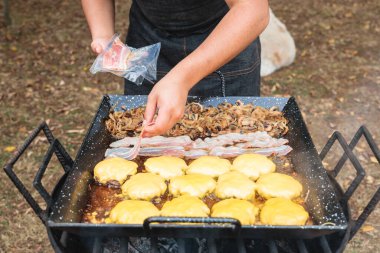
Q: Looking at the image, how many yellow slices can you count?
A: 12